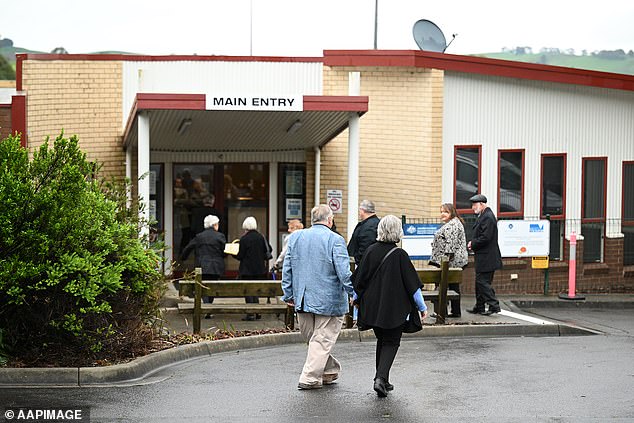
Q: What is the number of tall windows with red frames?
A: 5